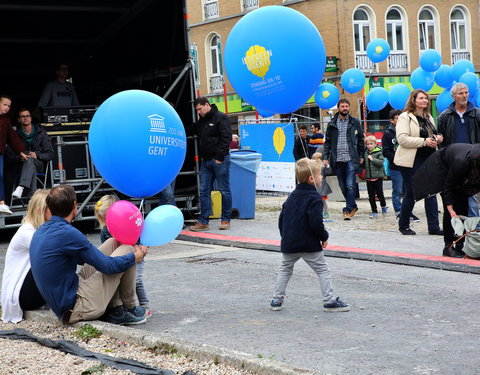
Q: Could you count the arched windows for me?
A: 5